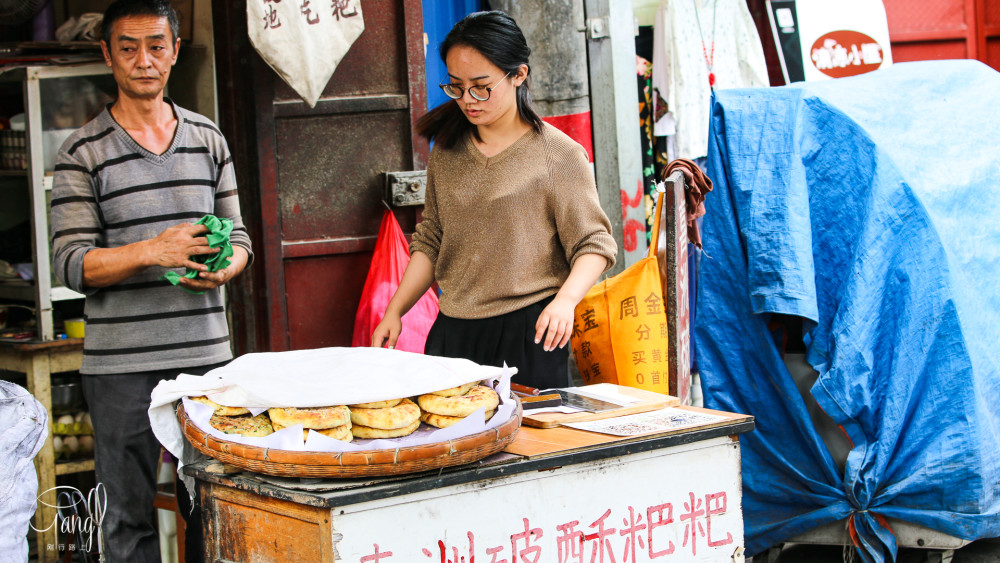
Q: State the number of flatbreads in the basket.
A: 11